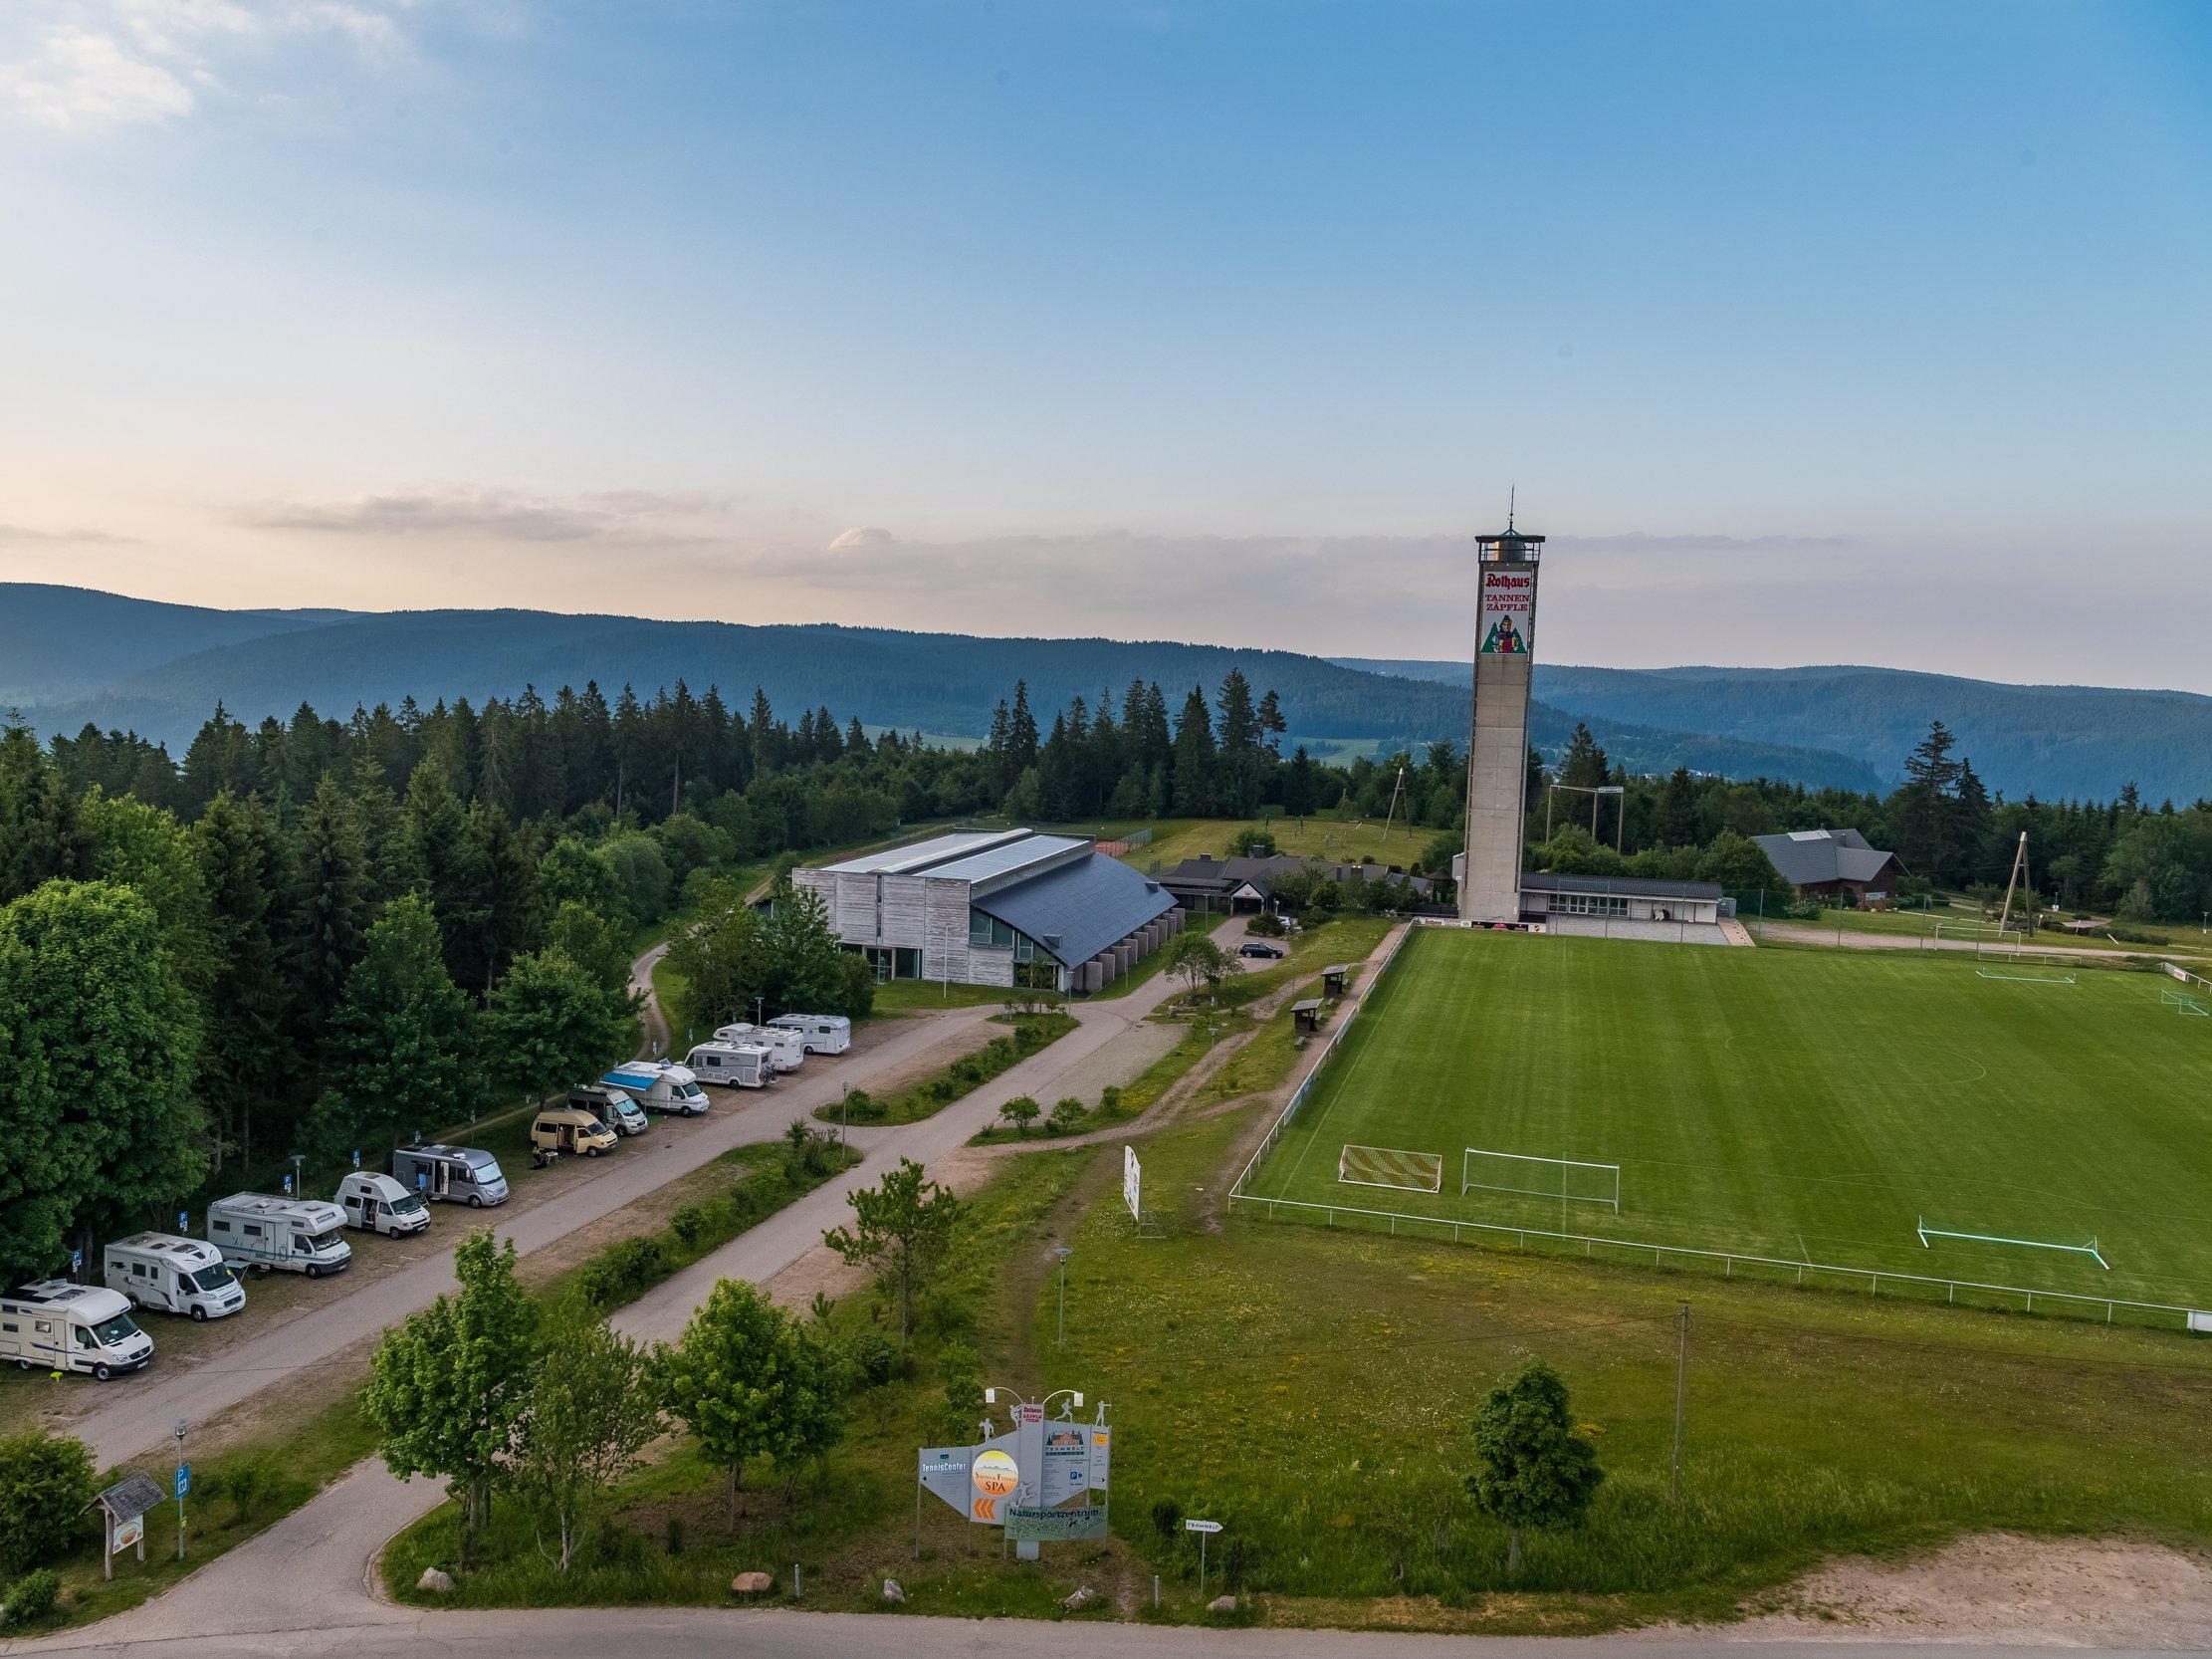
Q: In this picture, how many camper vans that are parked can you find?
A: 11